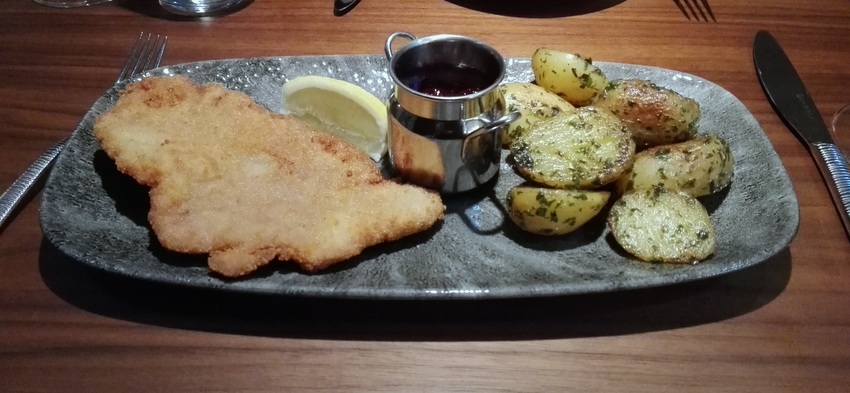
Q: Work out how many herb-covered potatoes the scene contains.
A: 7